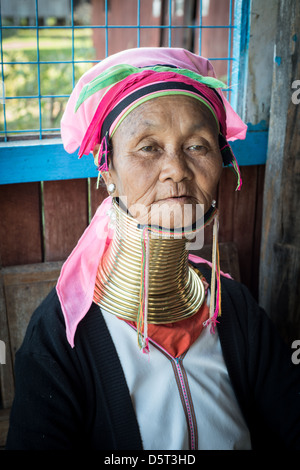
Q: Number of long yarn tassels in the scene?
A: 2